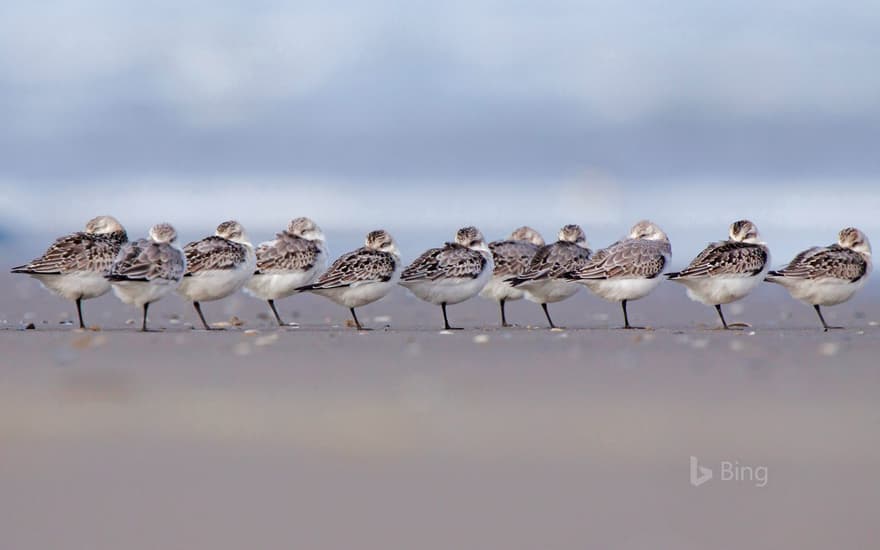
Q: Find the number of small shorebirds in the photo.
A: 11